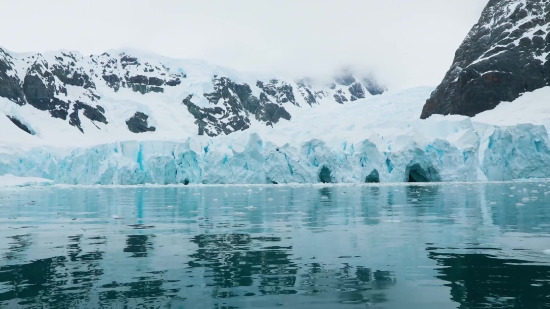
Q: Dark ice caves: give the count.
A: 3